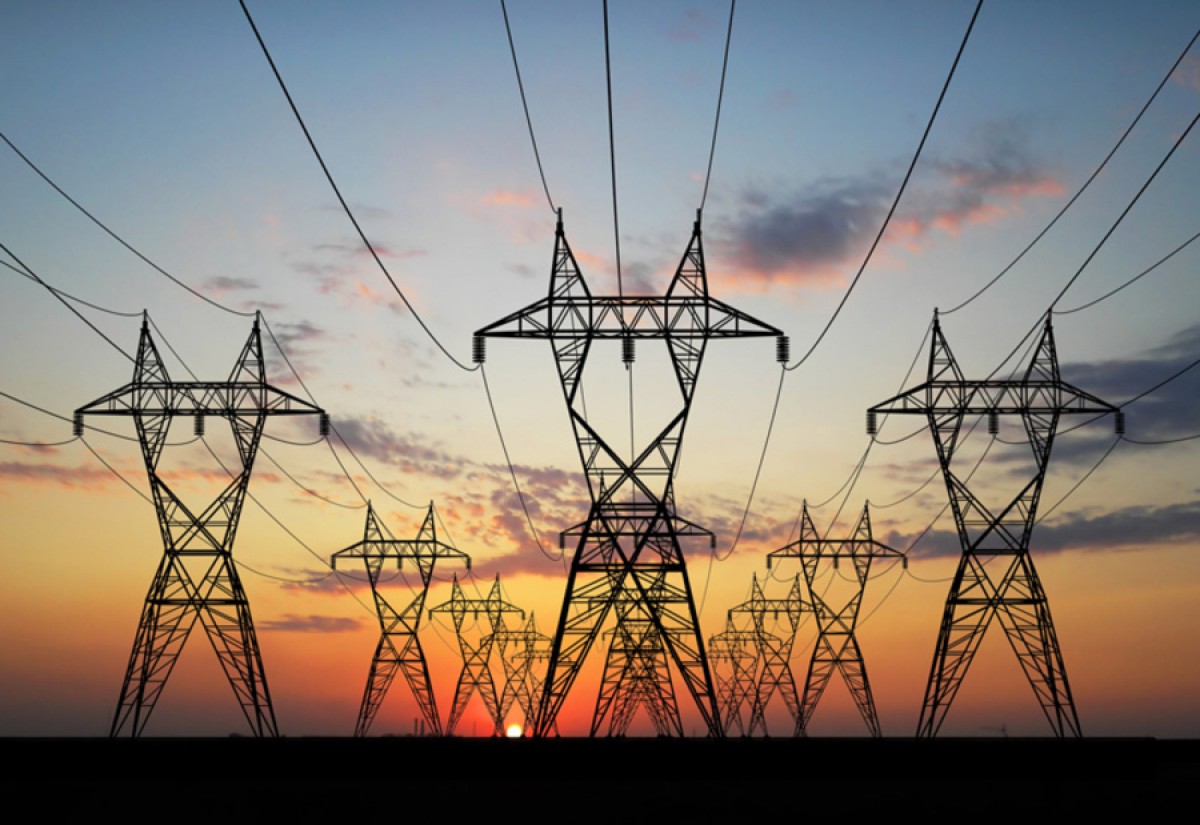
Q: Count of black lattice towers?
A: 15